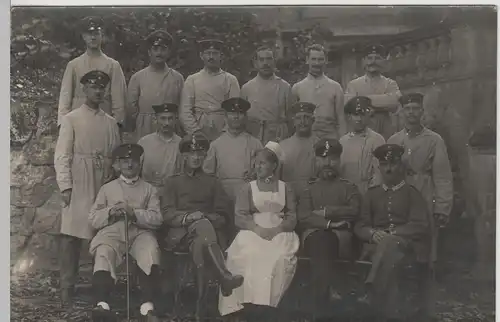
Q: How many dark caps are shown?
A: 14